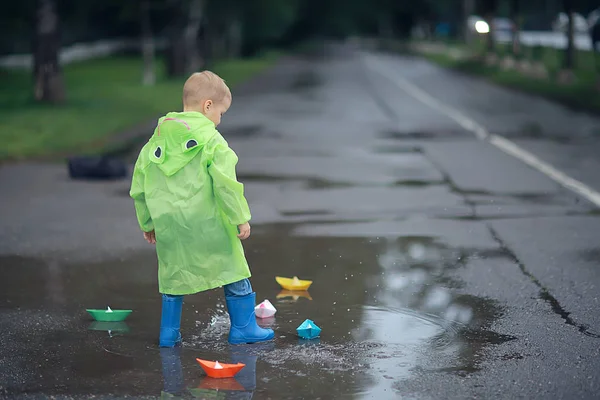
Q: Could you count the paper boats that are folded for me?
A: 5